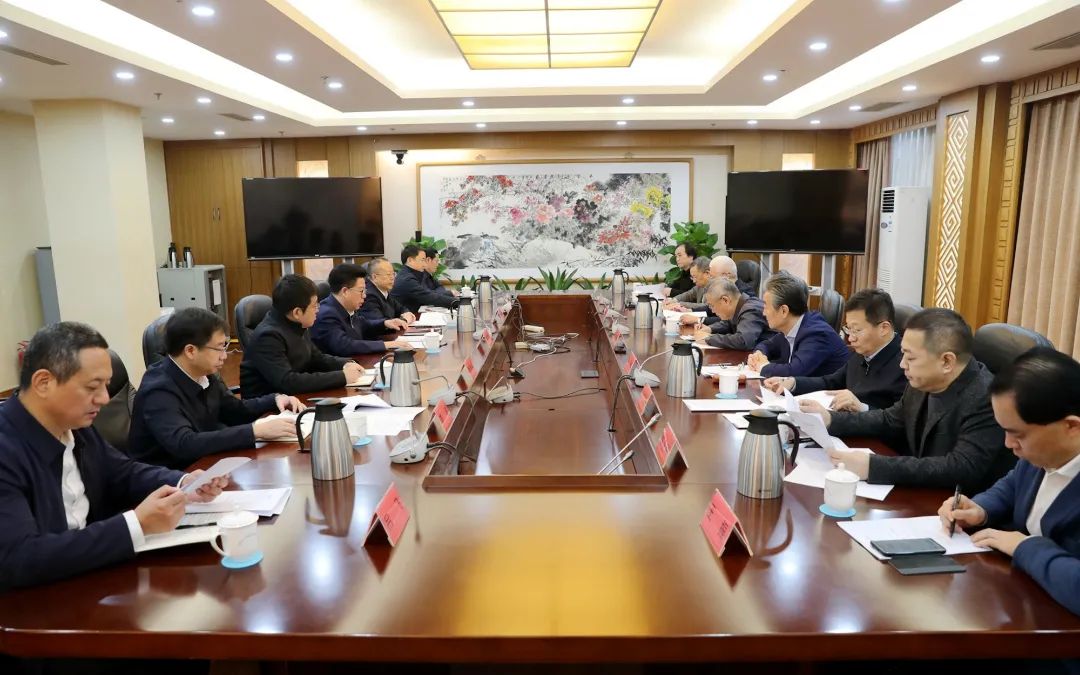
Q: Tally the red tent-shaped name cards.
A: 11